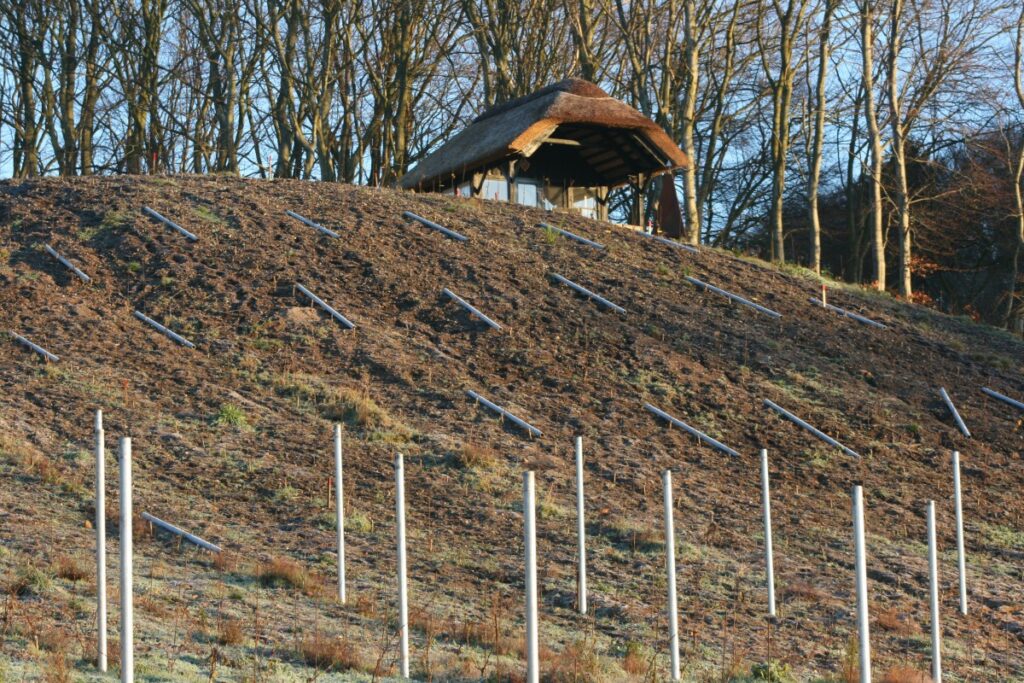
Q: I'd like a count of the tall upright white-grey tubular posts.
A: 11